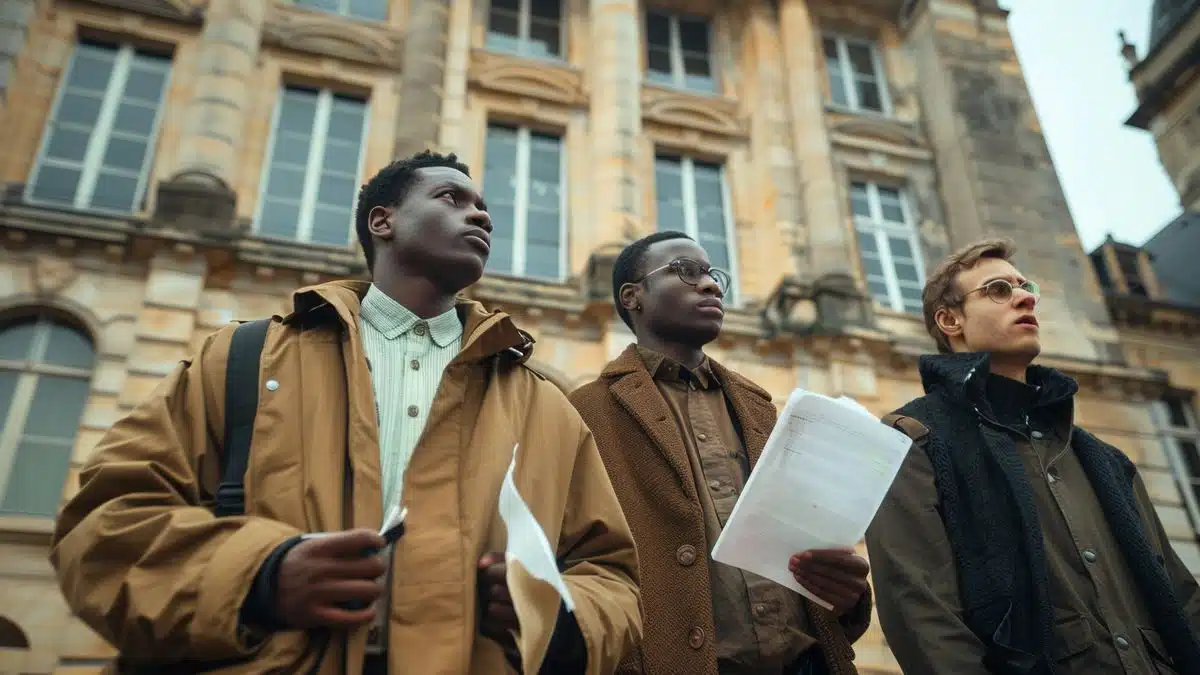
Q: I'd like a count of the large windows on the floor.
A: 5